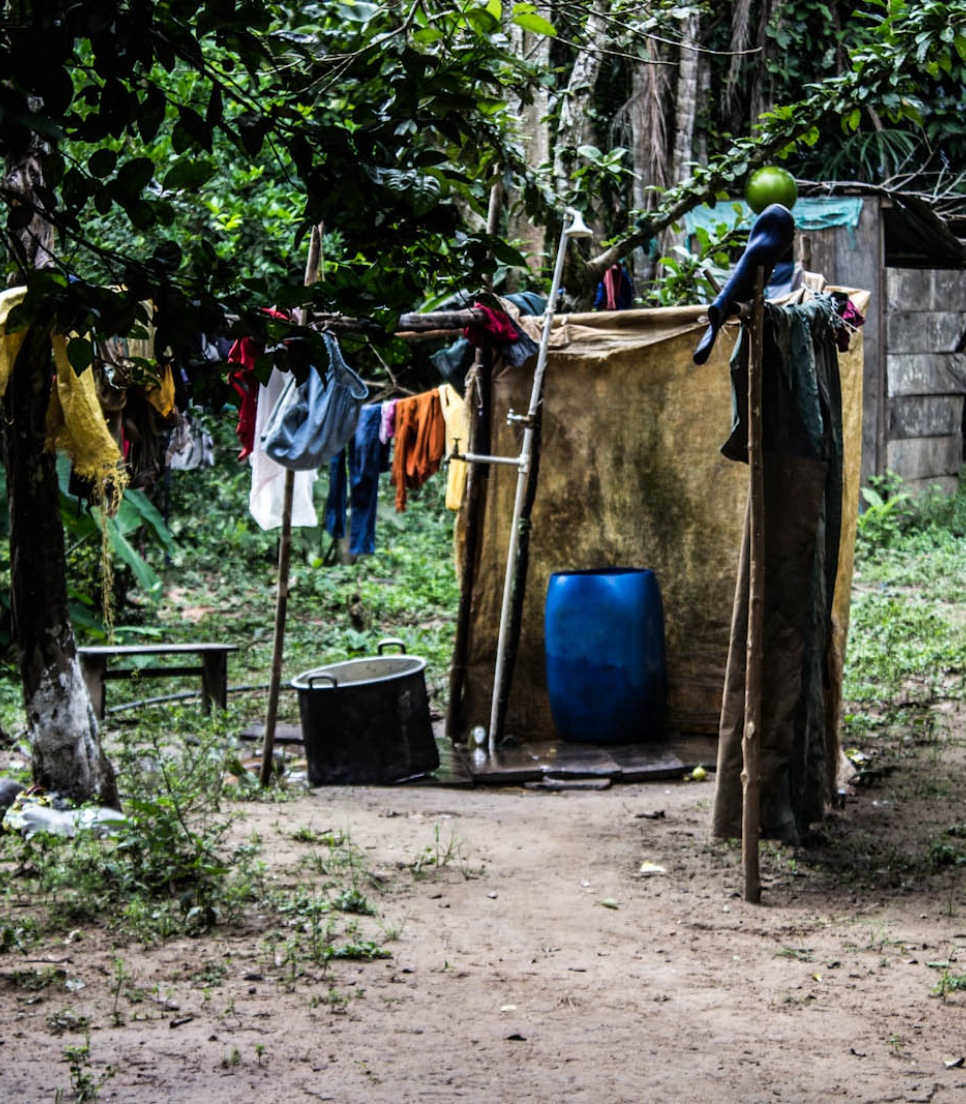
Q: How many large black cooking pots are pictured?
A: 1